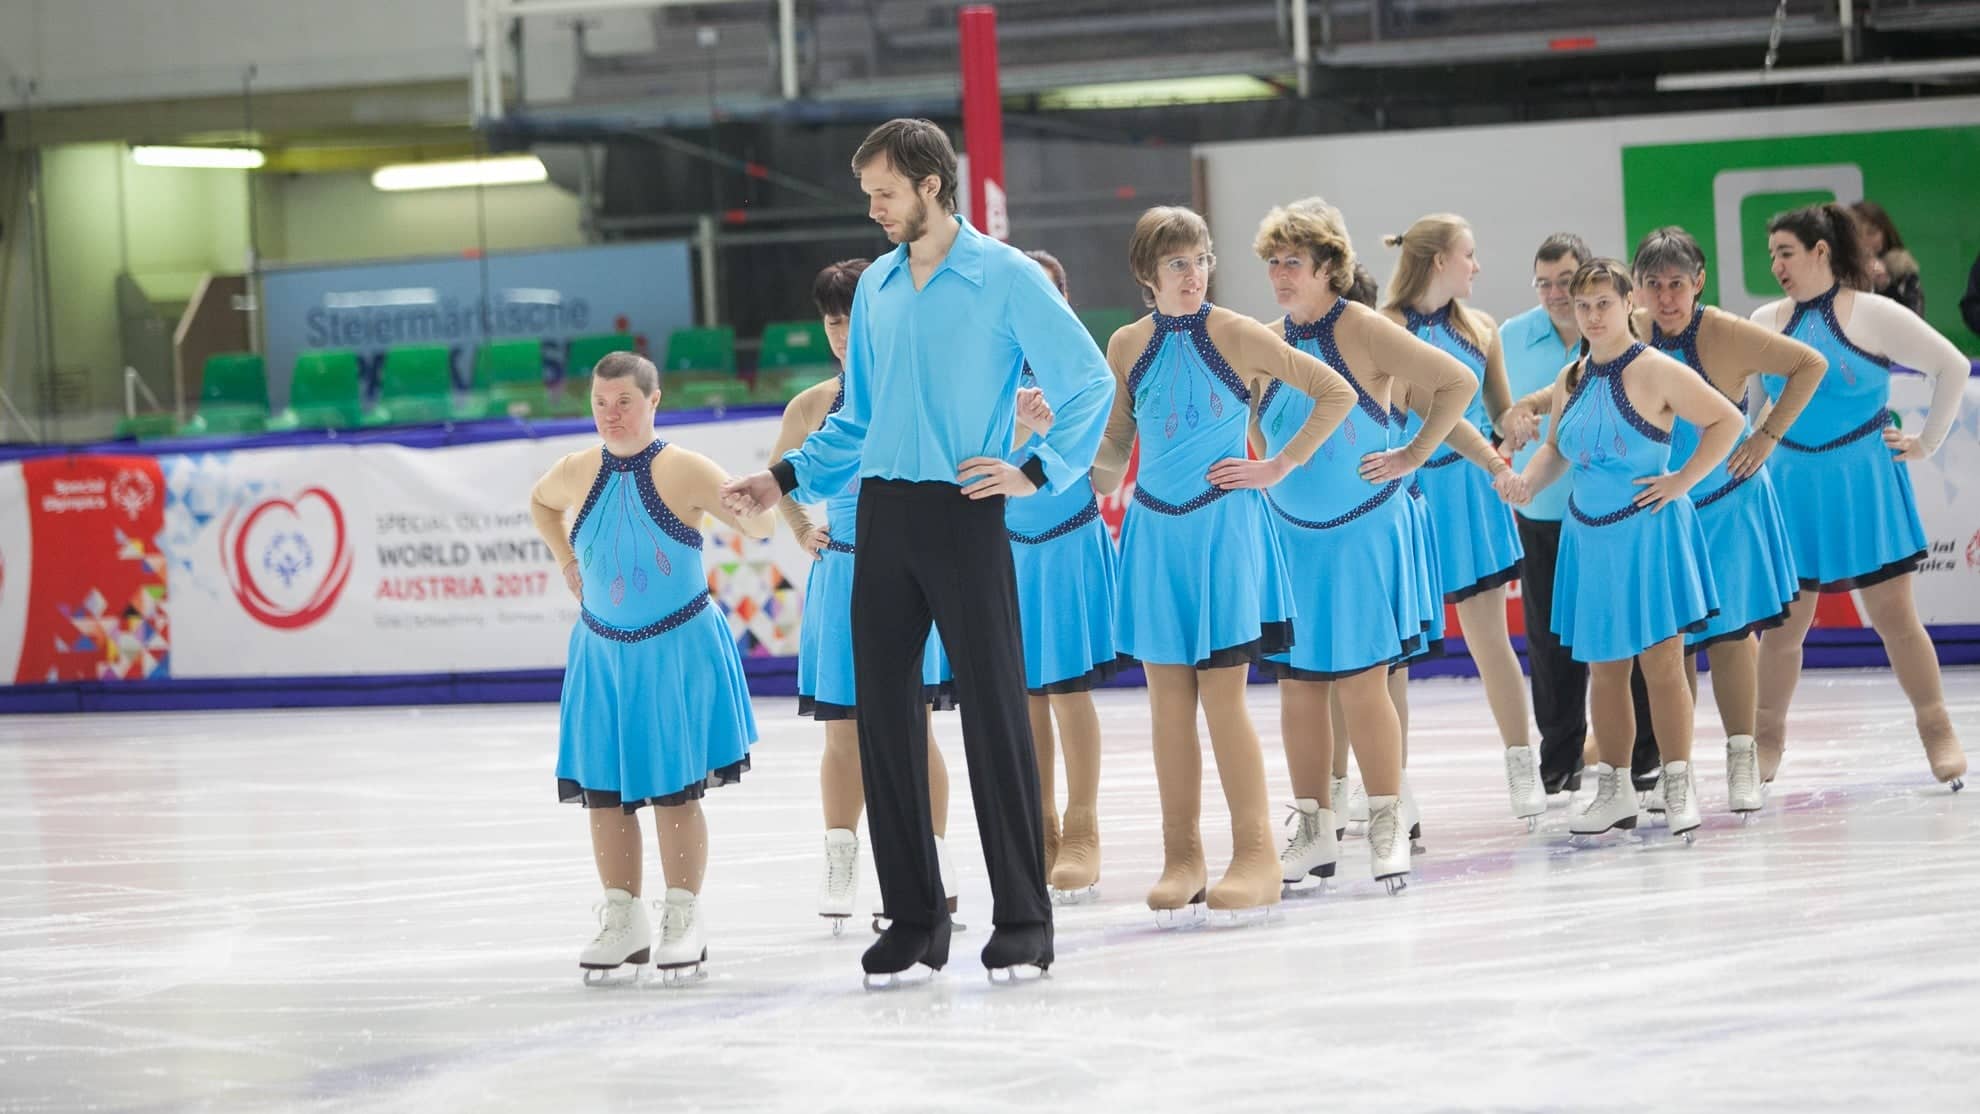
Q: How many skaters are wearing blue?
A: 12